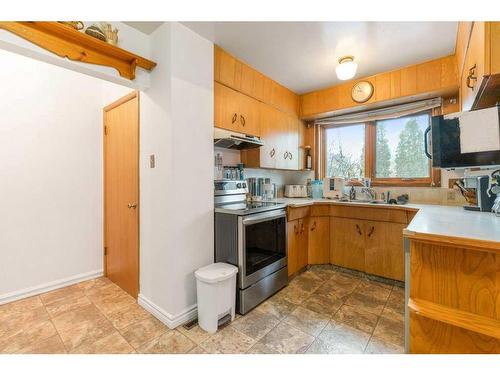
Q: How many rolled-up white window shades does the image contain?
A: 1